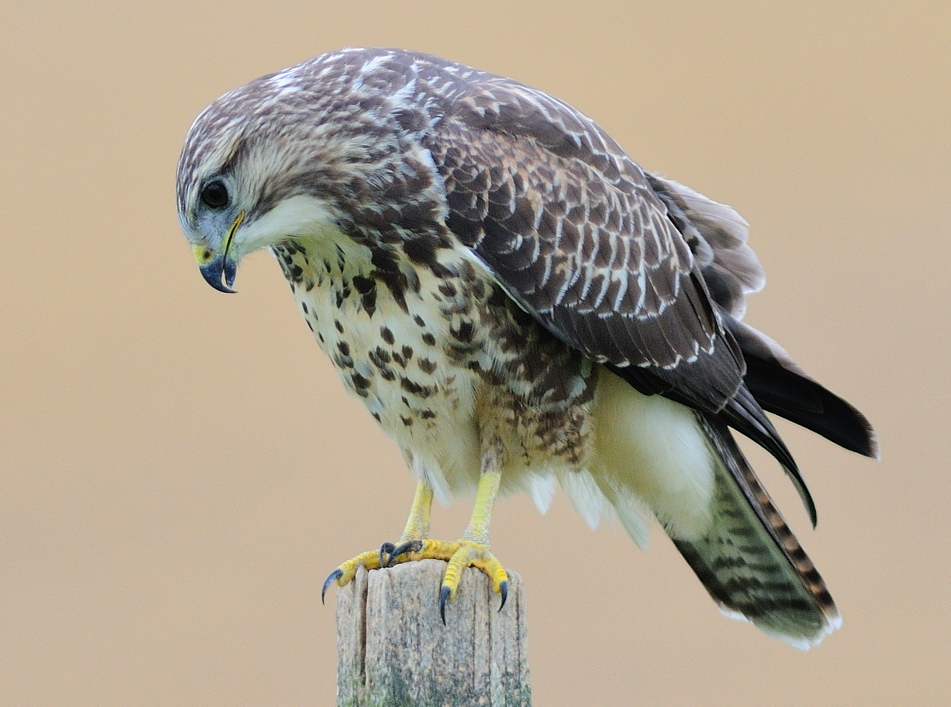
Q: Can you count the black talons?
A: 5